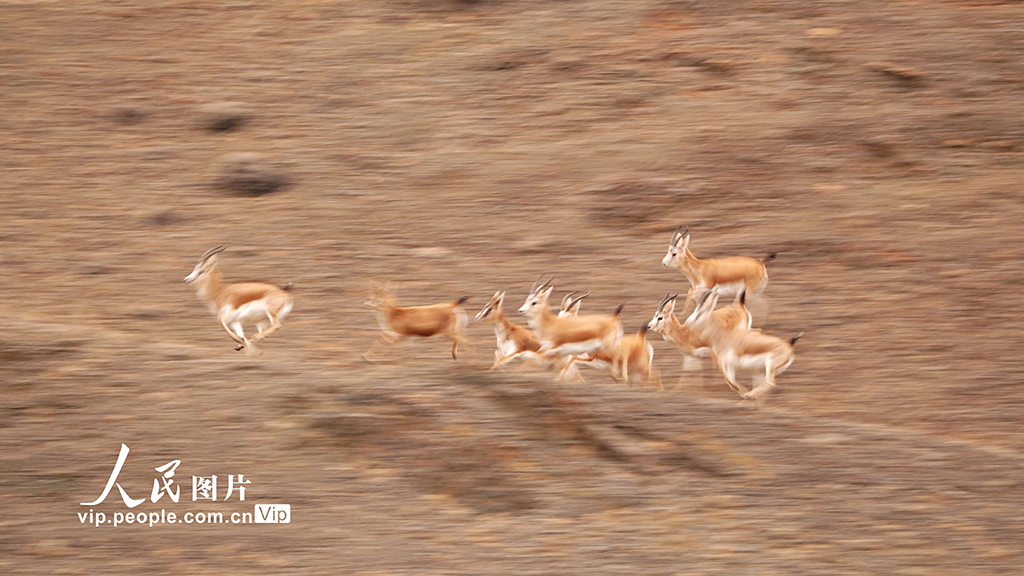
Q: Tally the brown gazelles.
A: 8